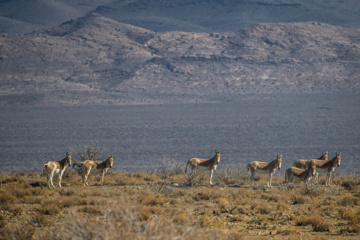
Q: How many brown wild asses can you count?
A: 7